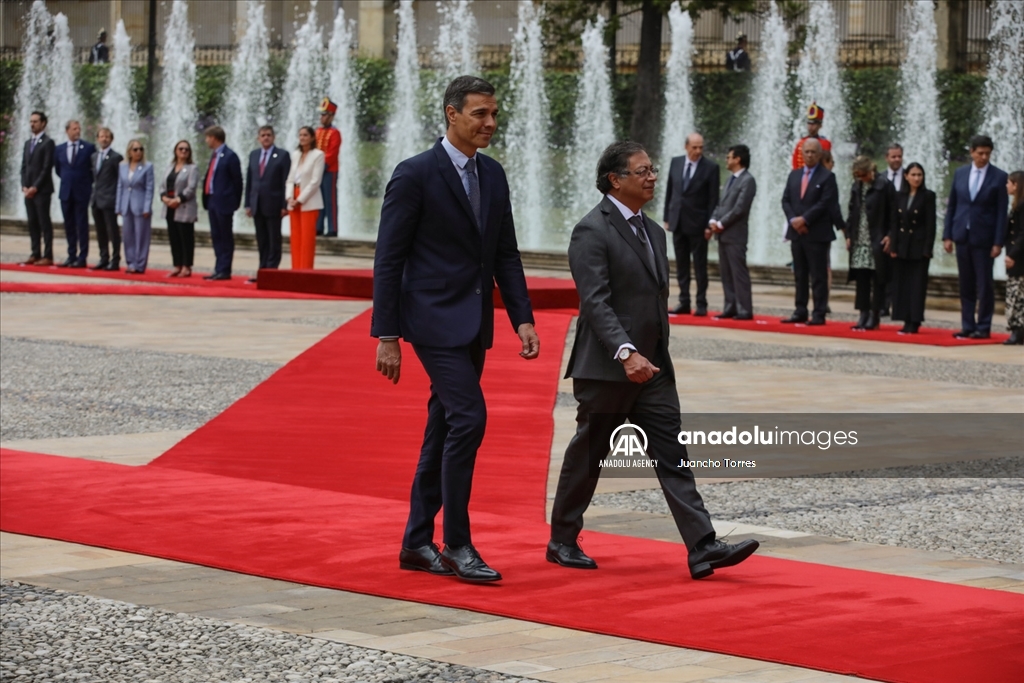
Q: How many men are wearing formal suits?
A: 12